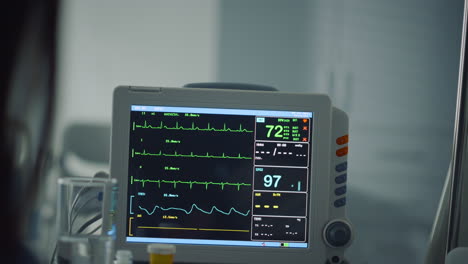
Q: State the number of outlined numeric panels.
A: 5